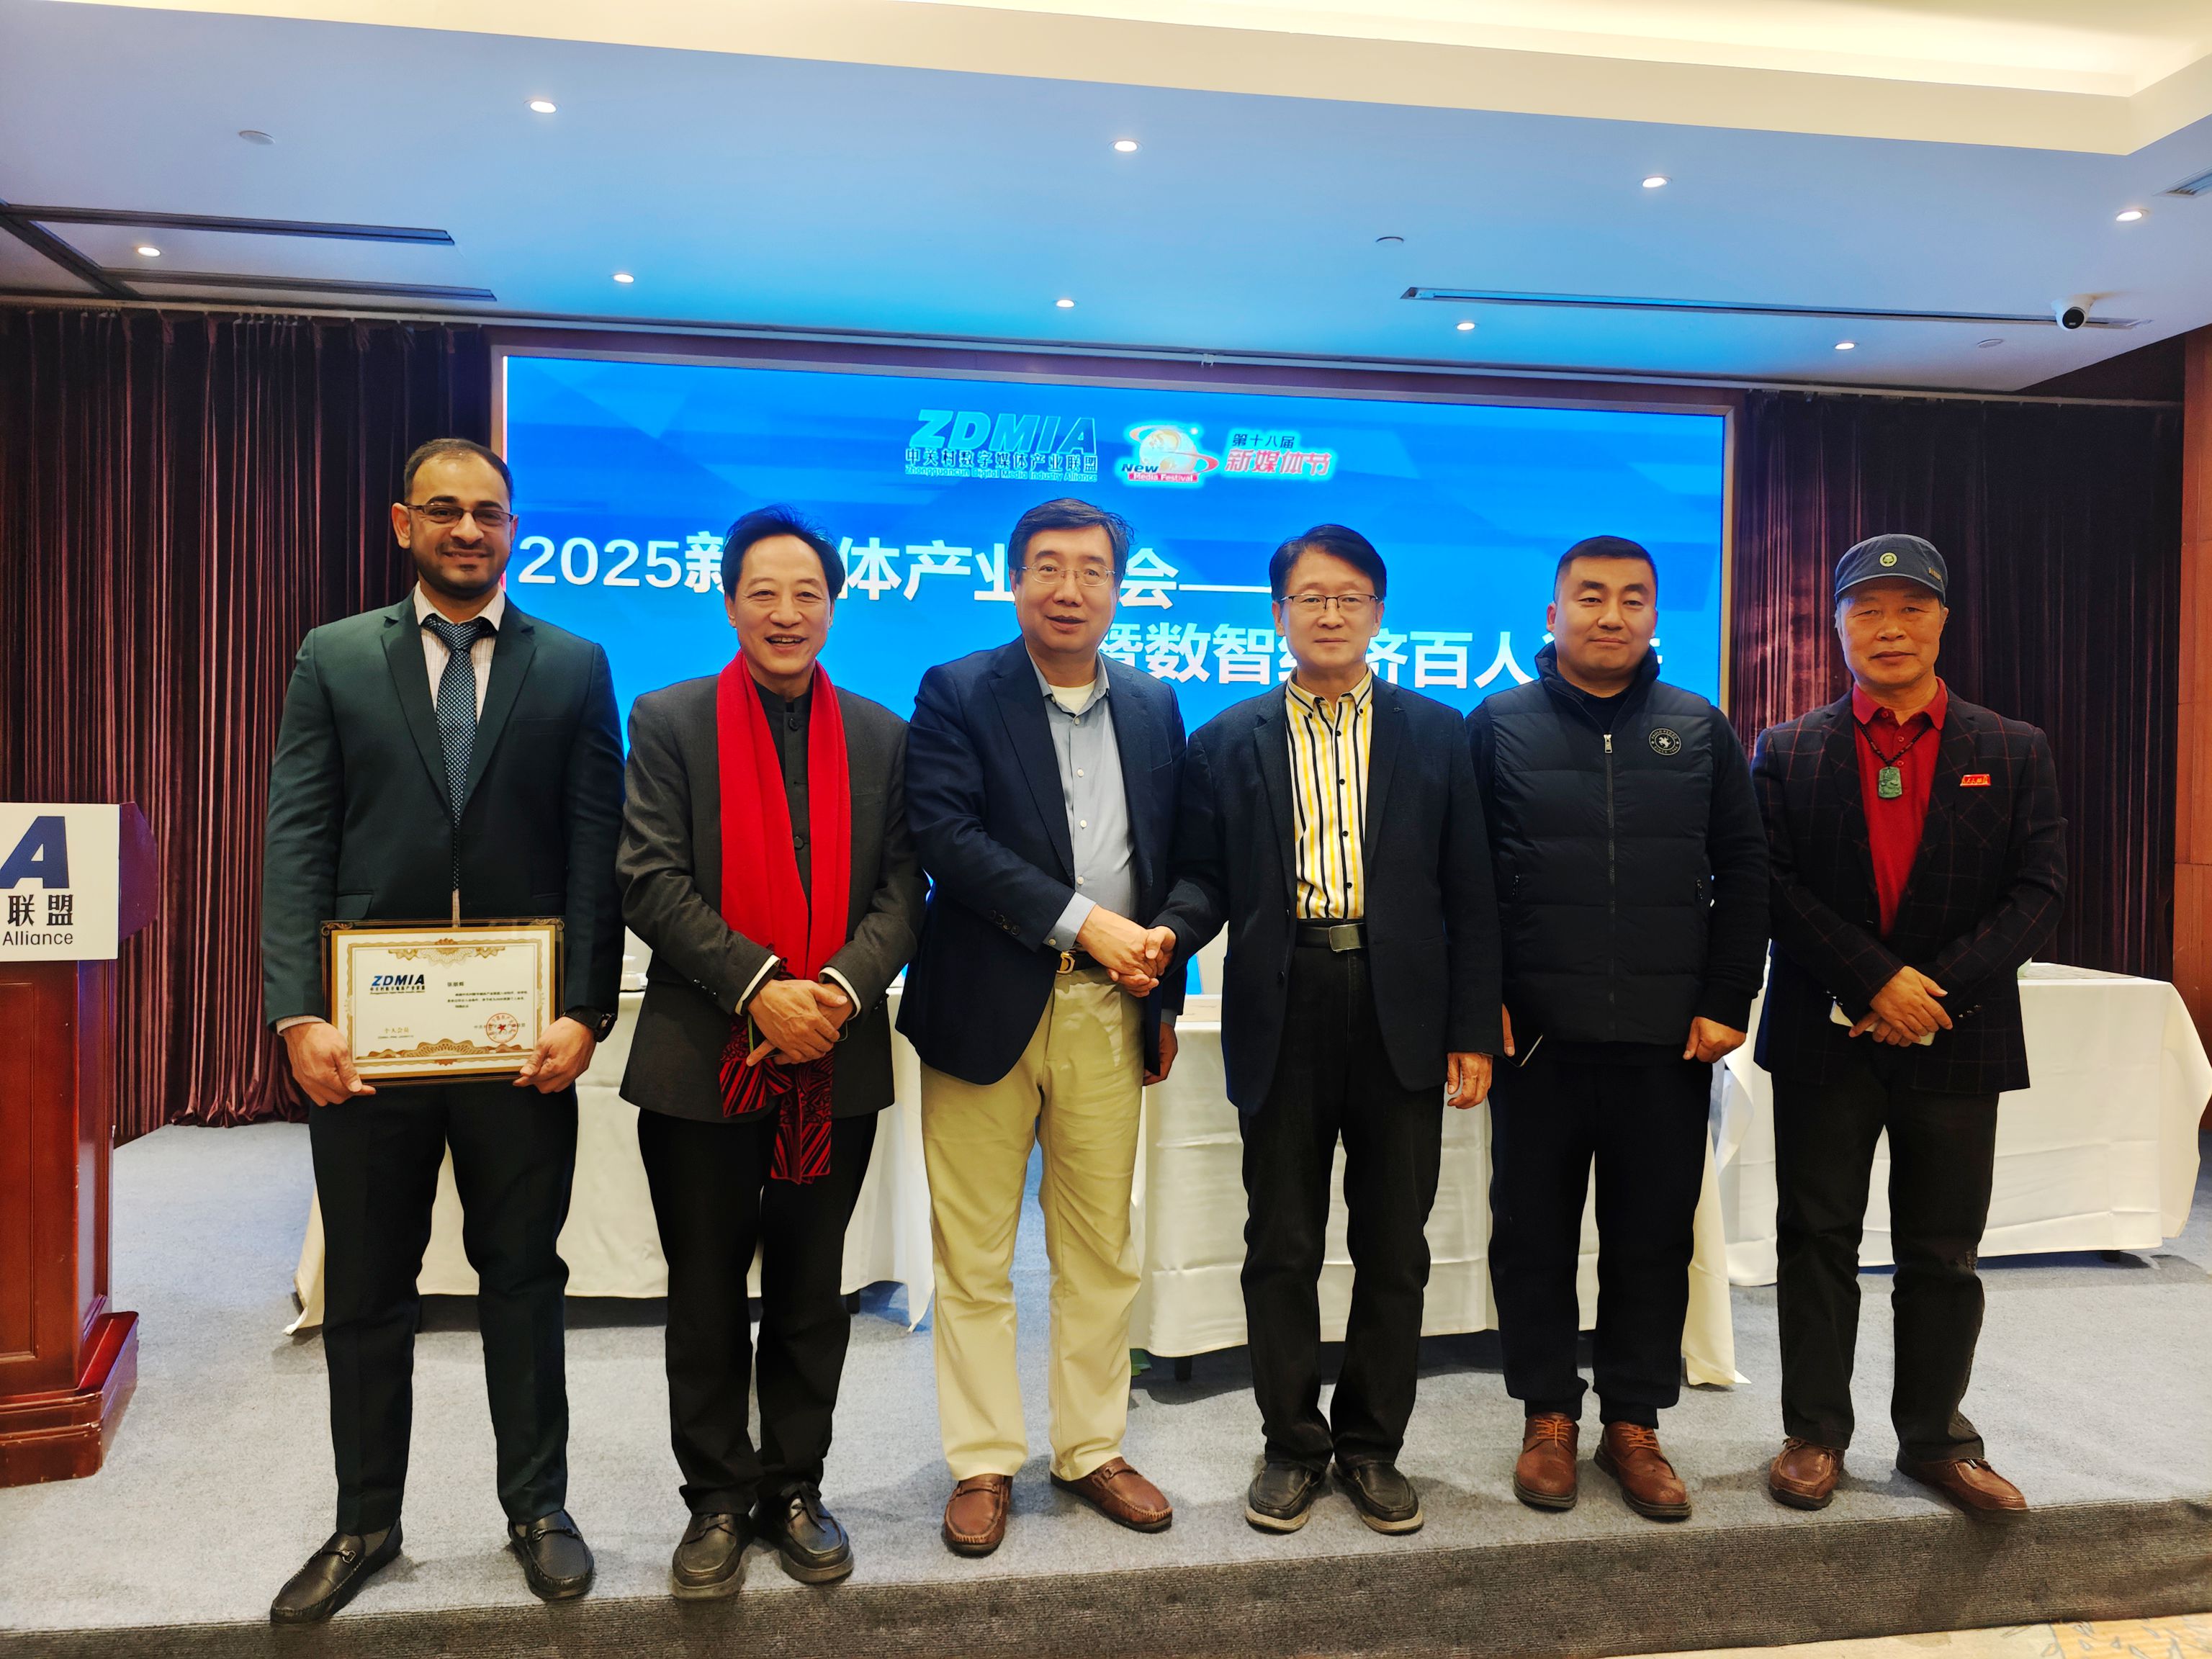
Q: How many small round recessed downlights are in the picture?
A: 9